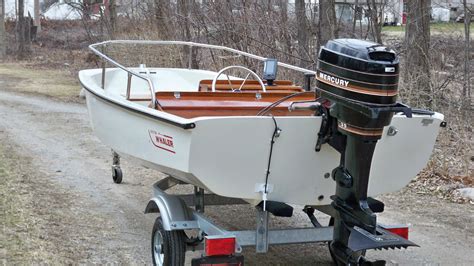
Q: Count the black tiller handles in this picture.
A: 0